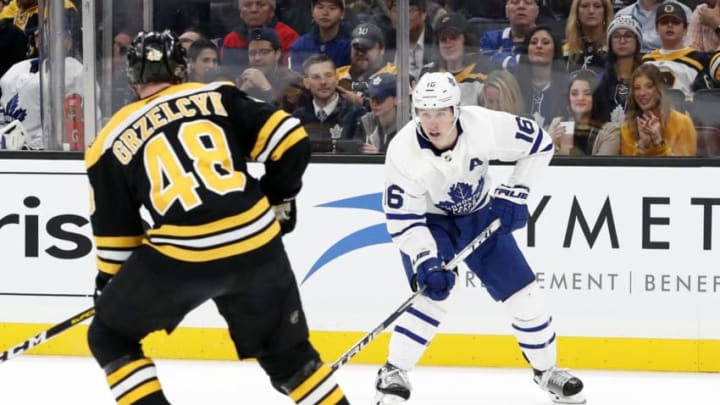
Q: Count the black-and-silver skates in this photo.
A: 2